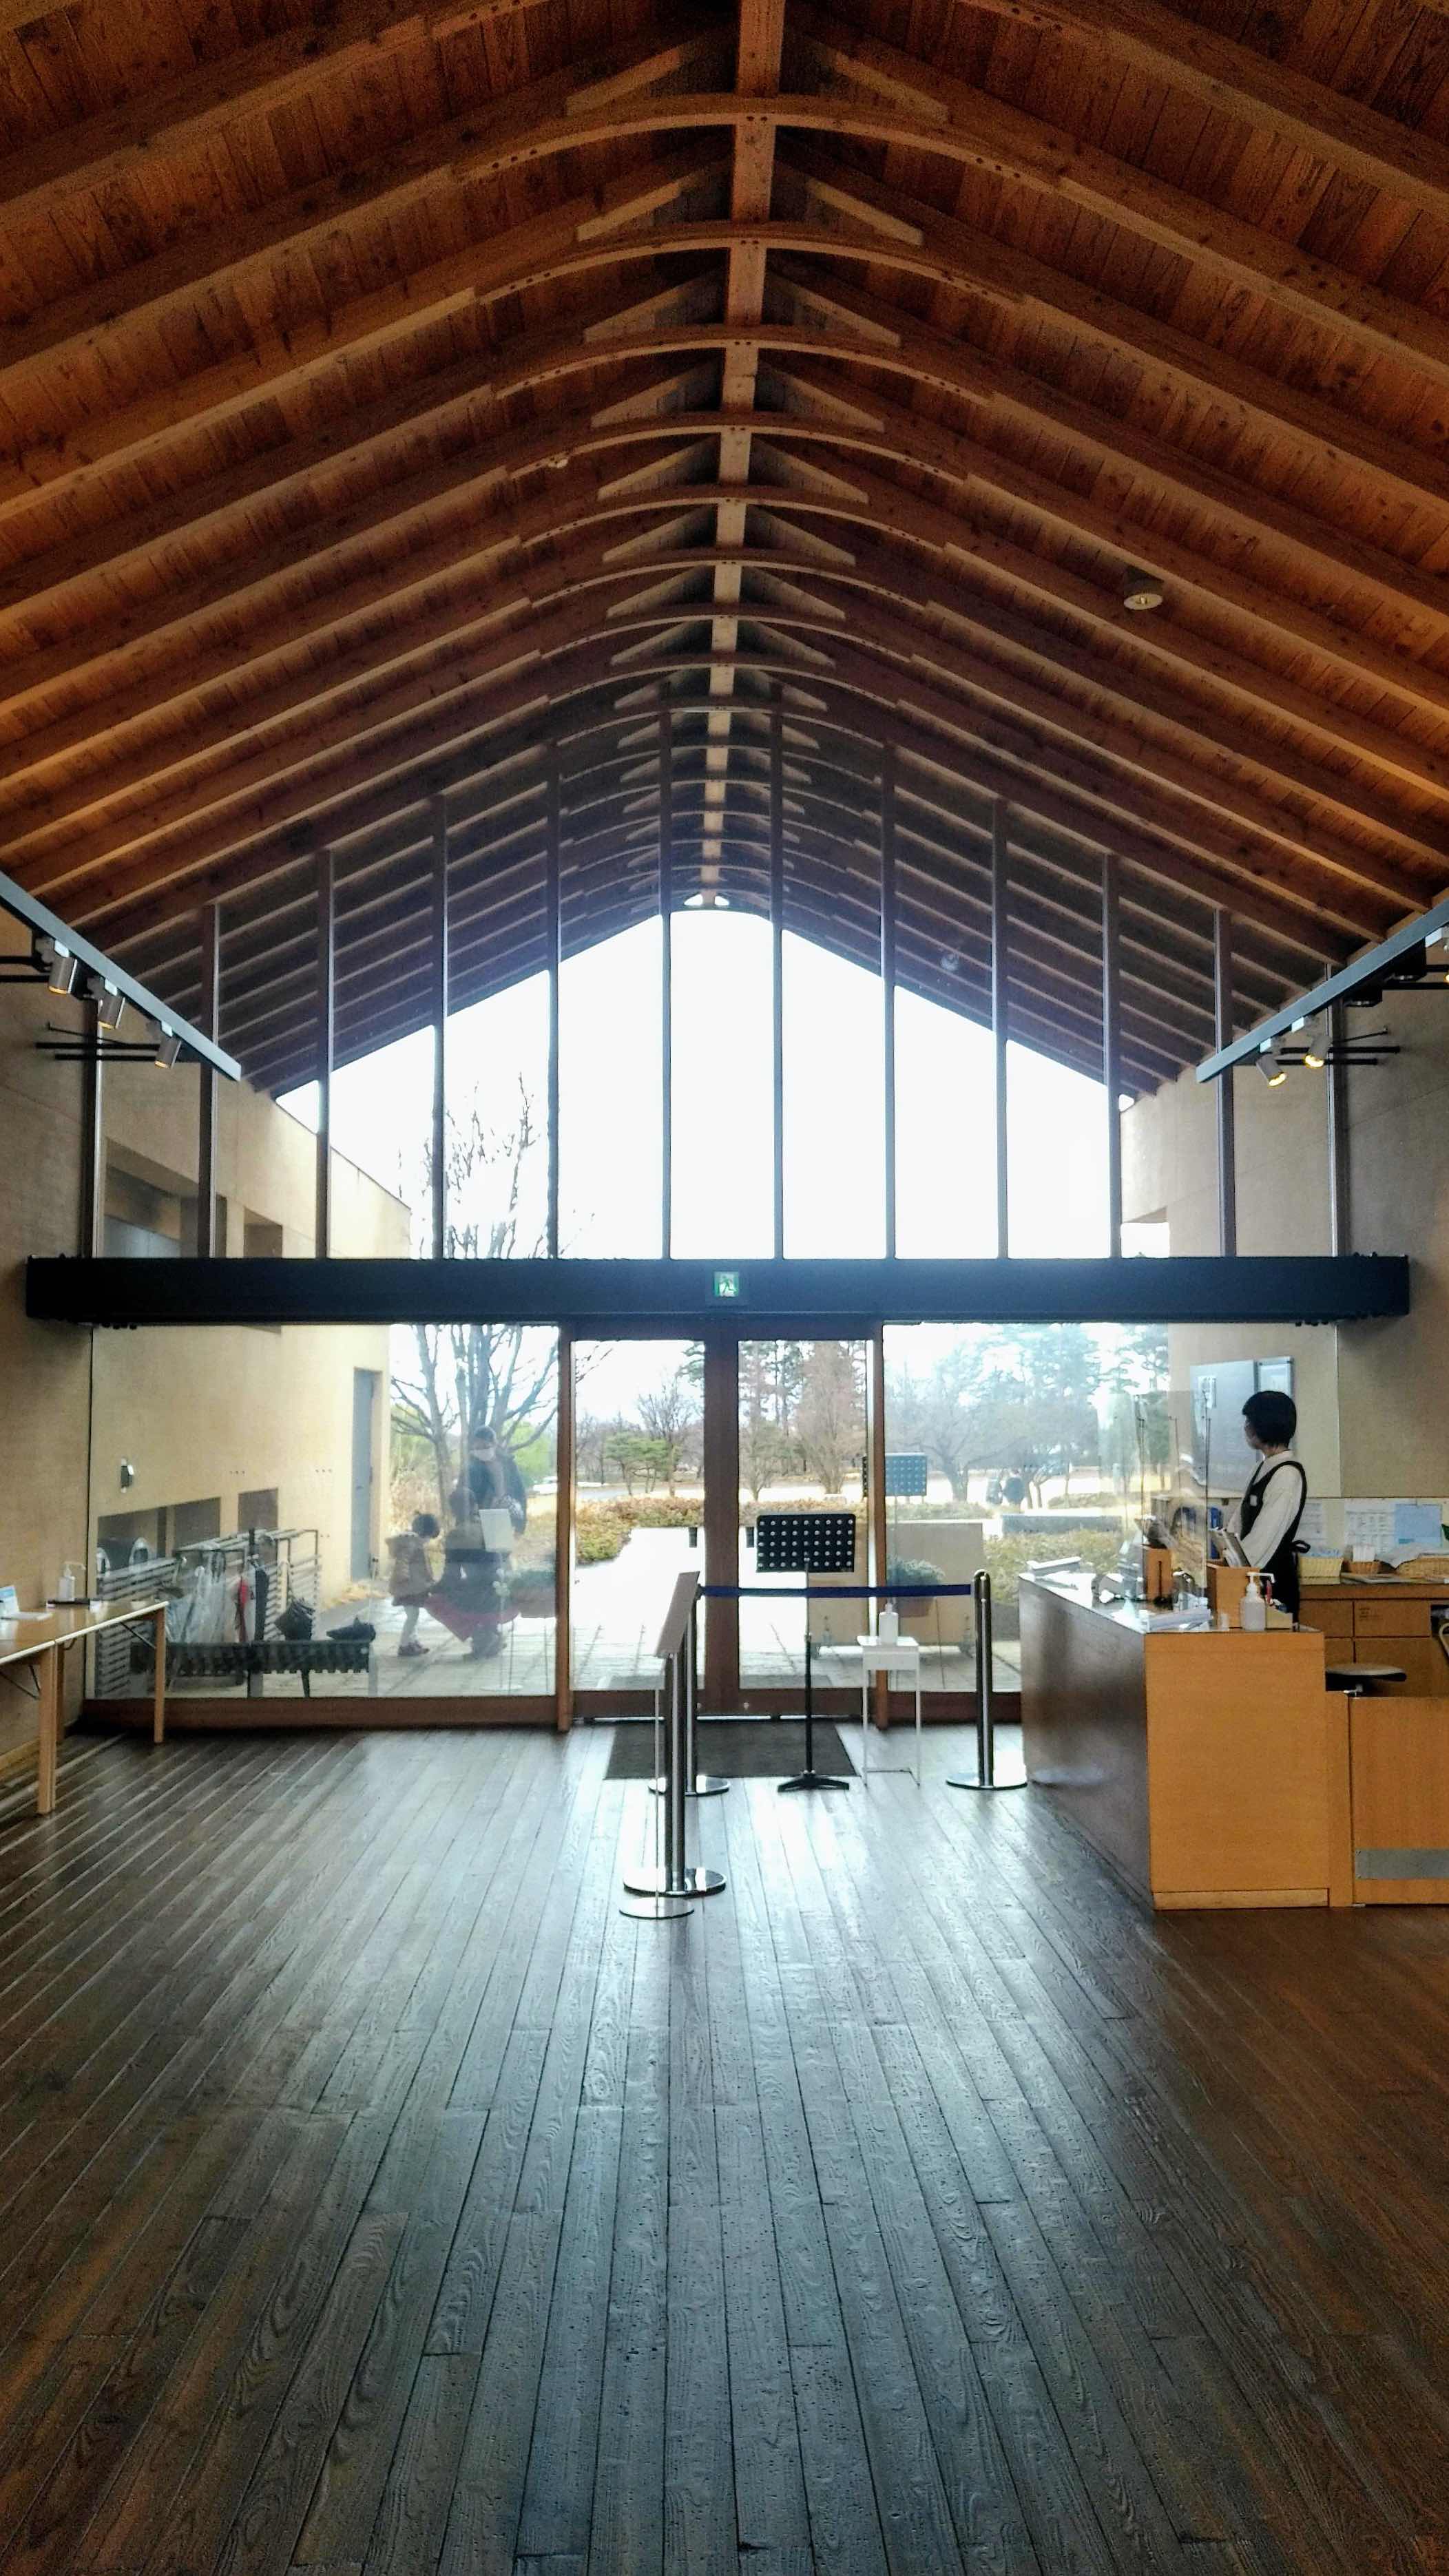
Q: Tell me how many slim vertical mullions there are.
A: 12